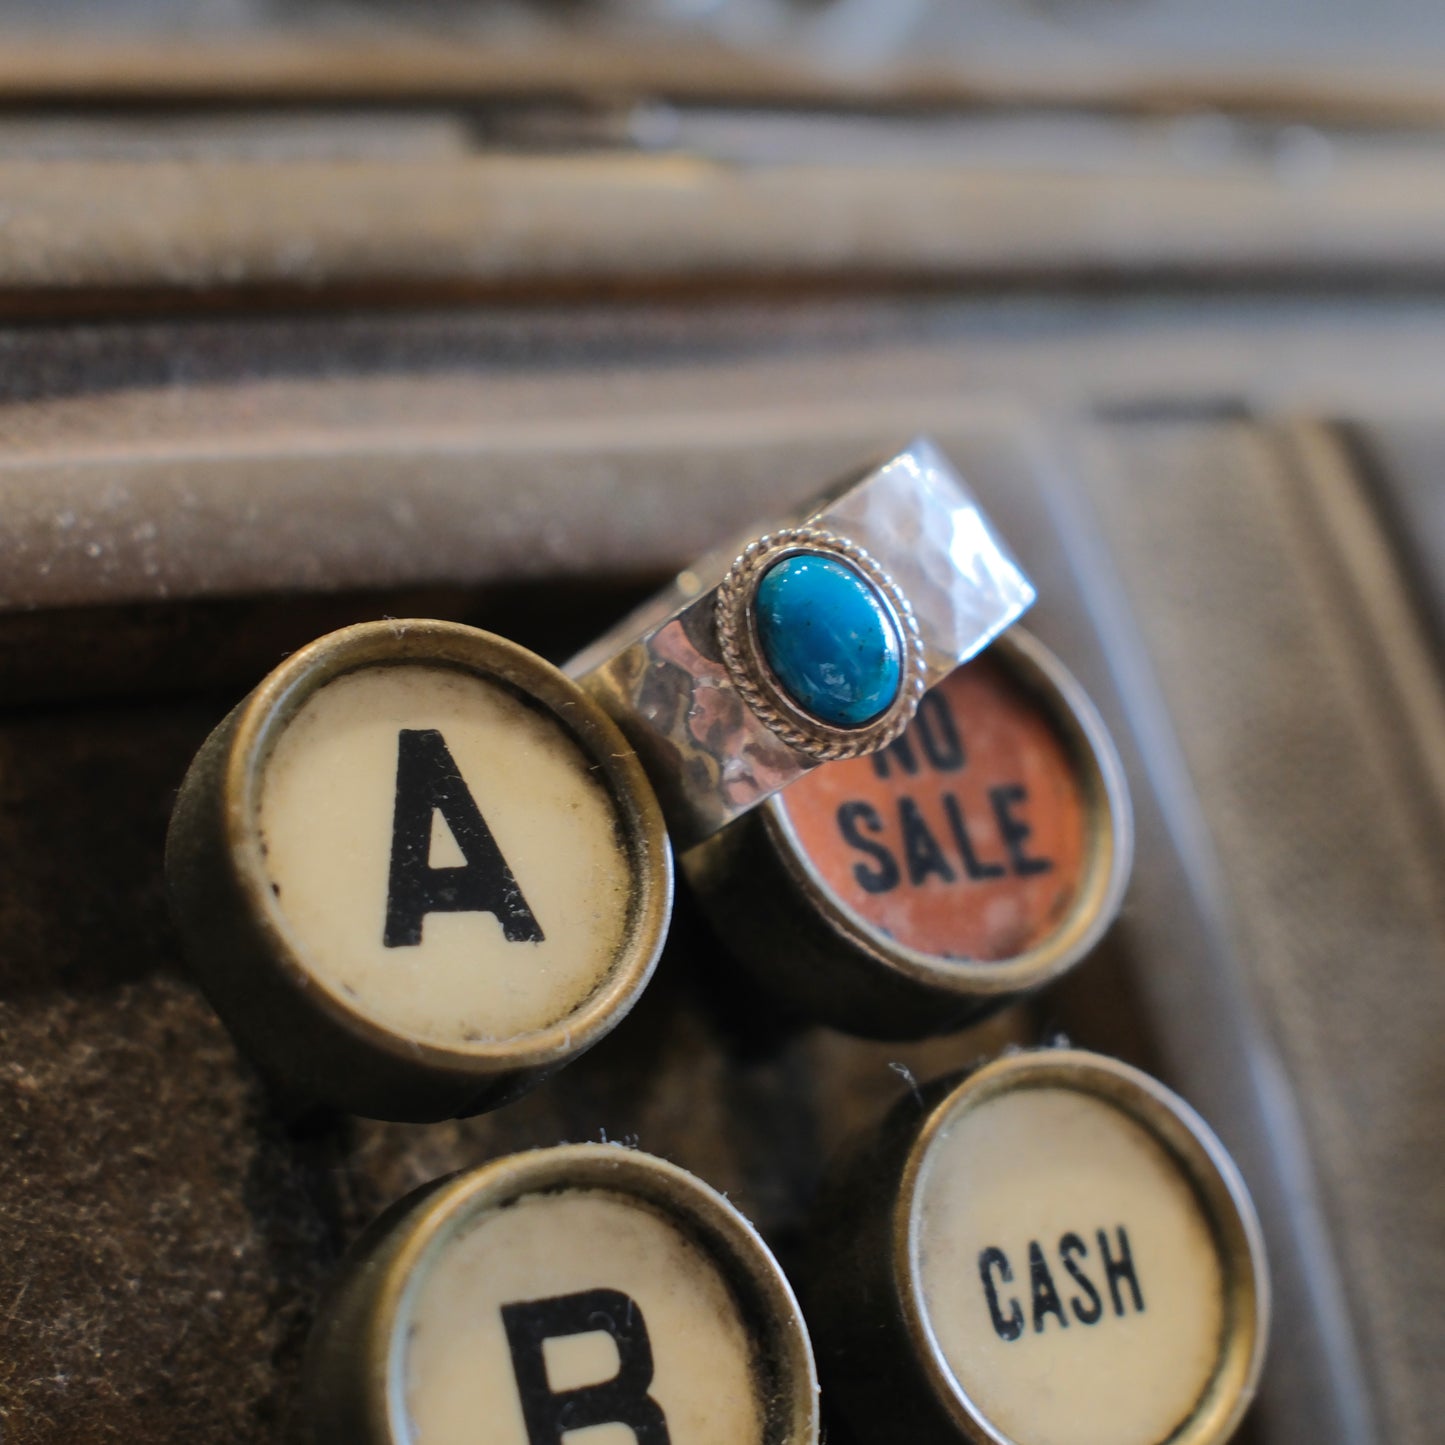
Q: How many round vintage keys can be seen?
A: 4